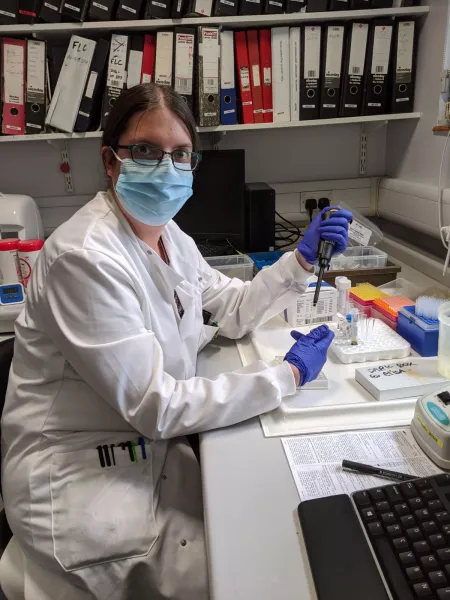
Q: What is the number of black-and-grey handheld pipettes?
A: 1